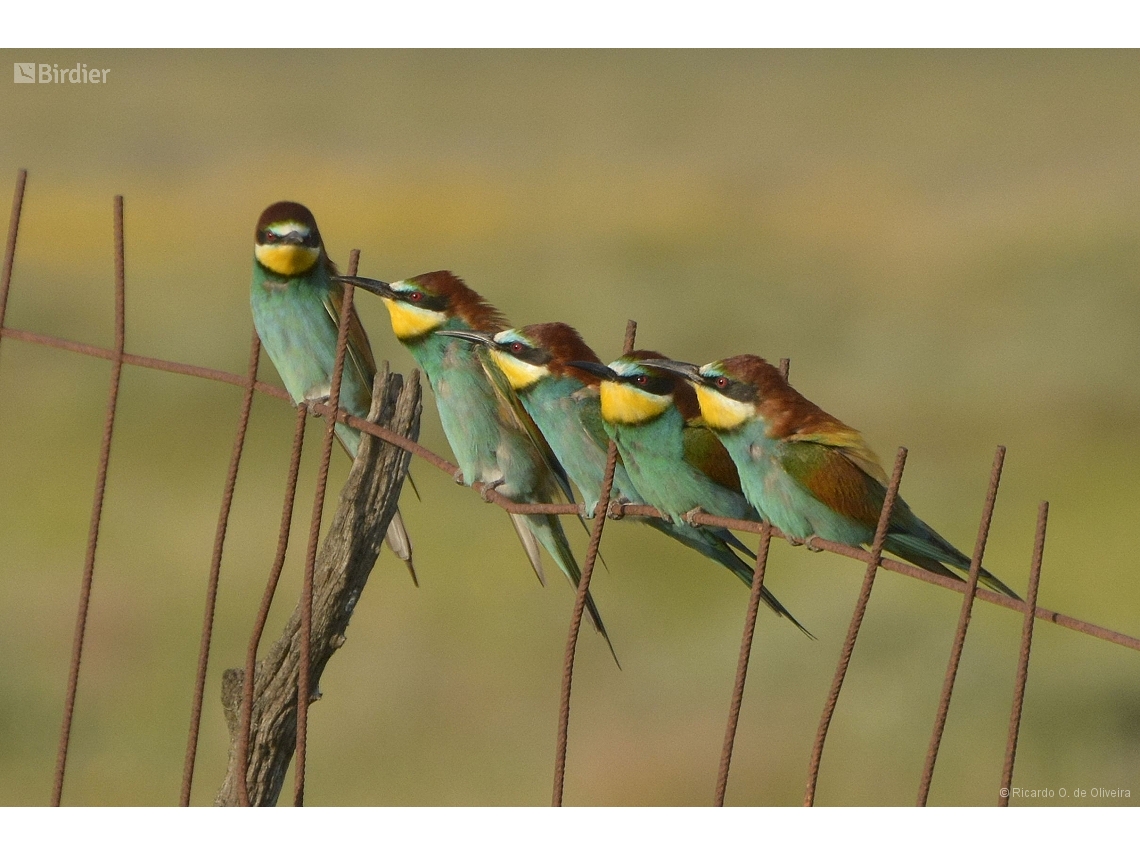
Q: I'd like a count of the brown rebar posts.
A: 10